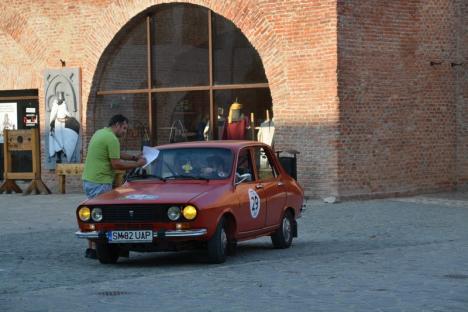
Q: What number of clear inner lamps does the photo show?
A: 2